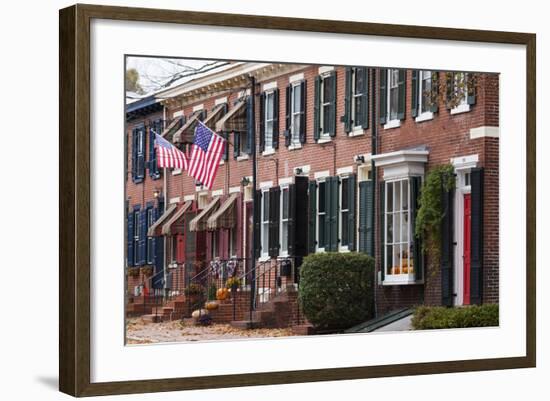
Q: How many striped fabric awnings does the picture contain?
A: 8